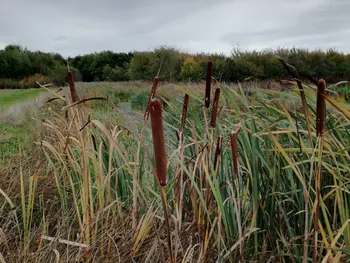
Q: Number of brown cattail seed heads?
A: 9